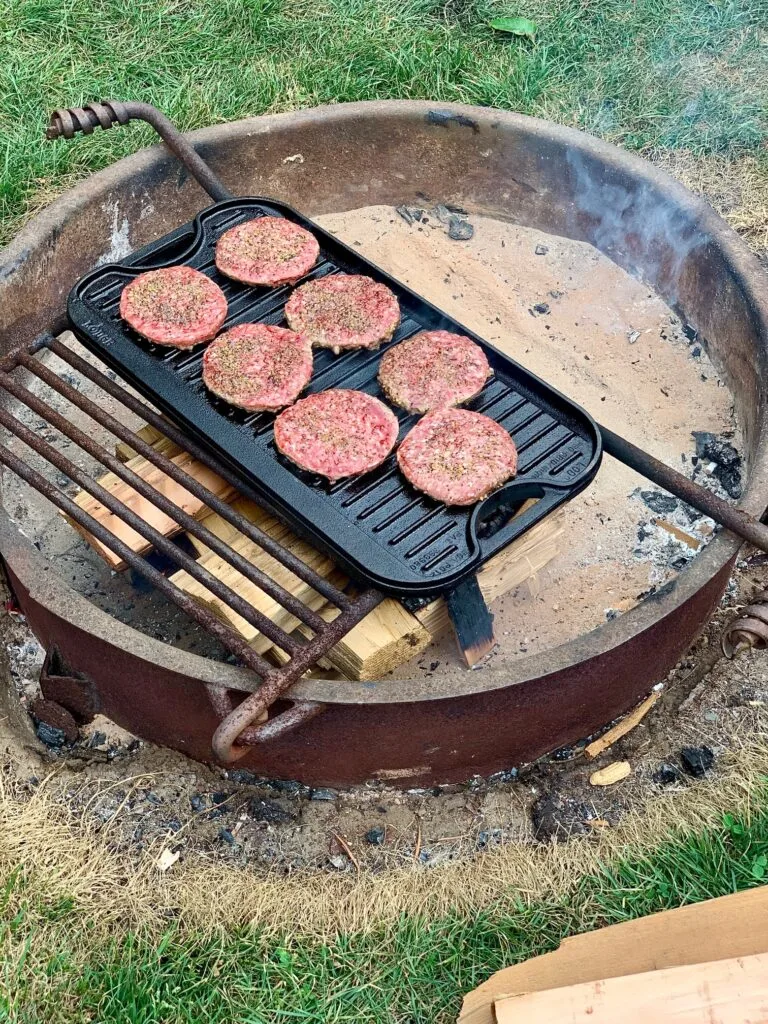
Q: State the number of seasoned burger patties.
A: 7